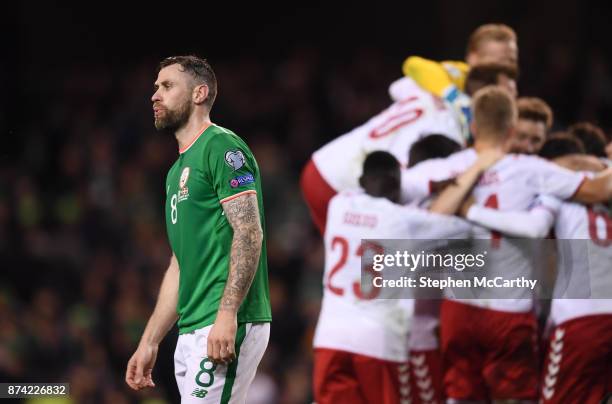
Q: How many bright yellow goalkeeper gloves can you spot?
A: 1